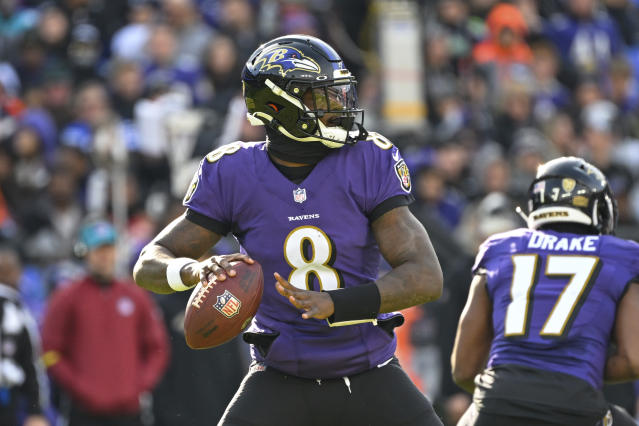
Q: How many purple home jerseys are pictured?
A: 2